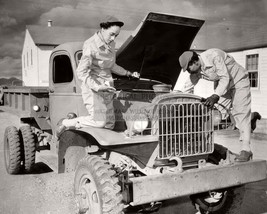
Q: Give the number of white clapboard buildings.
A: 2